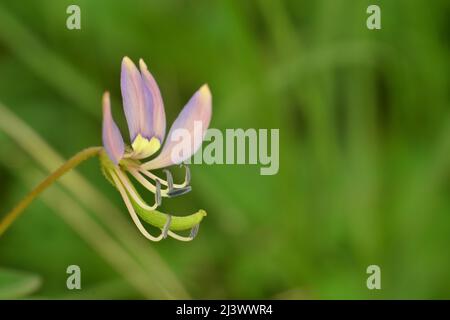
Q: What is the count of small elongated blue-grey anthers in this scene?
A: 6